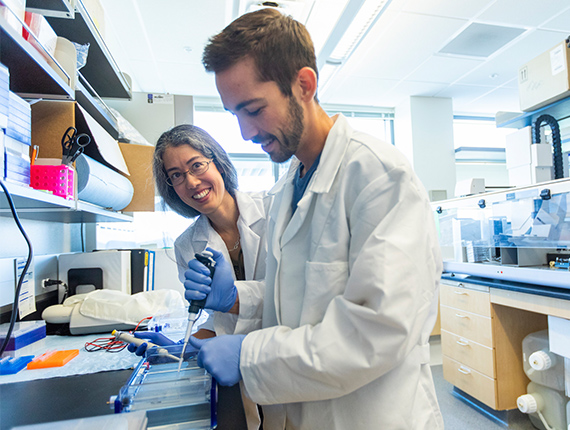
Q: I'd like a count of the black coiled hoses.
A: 1